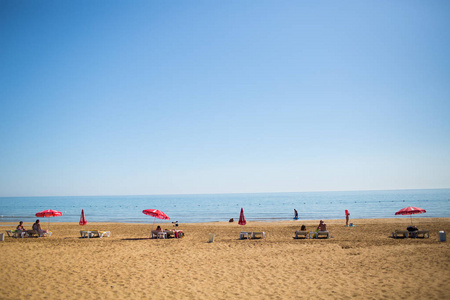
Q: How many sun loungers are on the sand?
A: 12